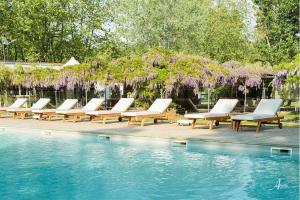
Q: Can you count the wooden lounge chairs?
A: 8